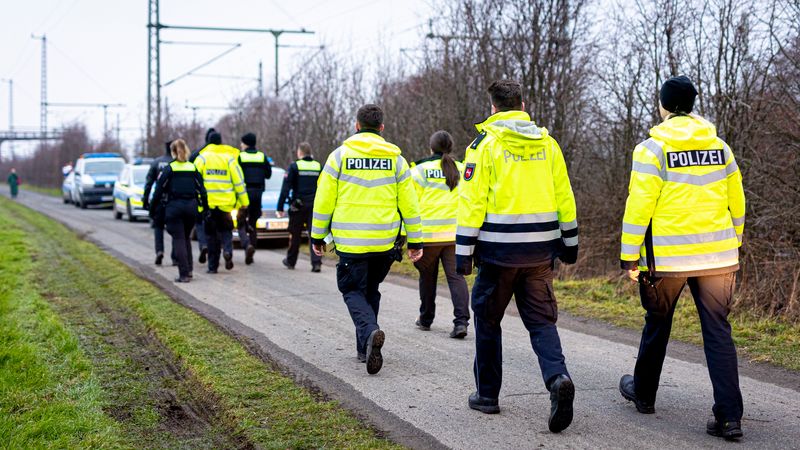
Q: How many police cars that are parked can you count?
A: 4